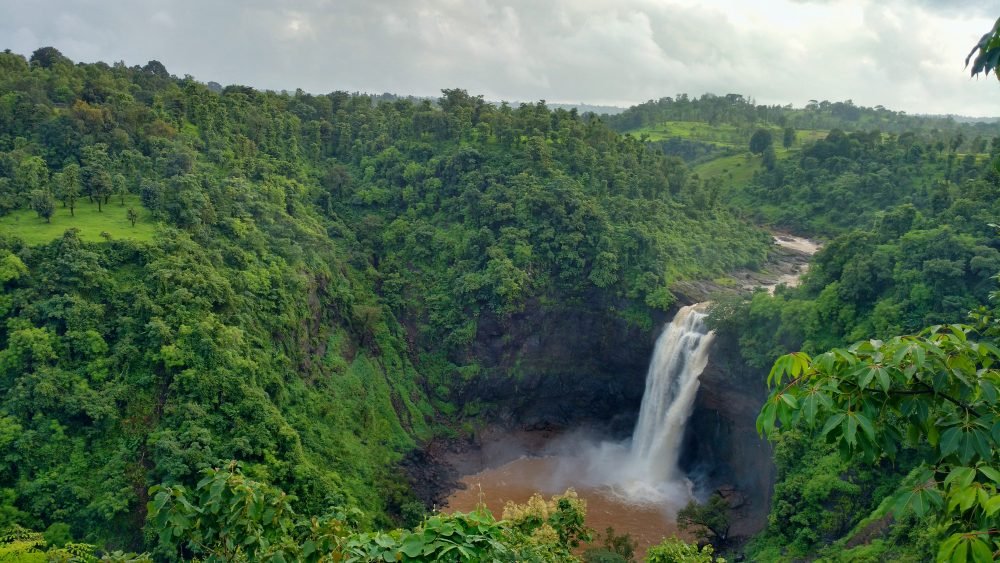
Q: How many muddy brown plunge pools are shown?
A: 1